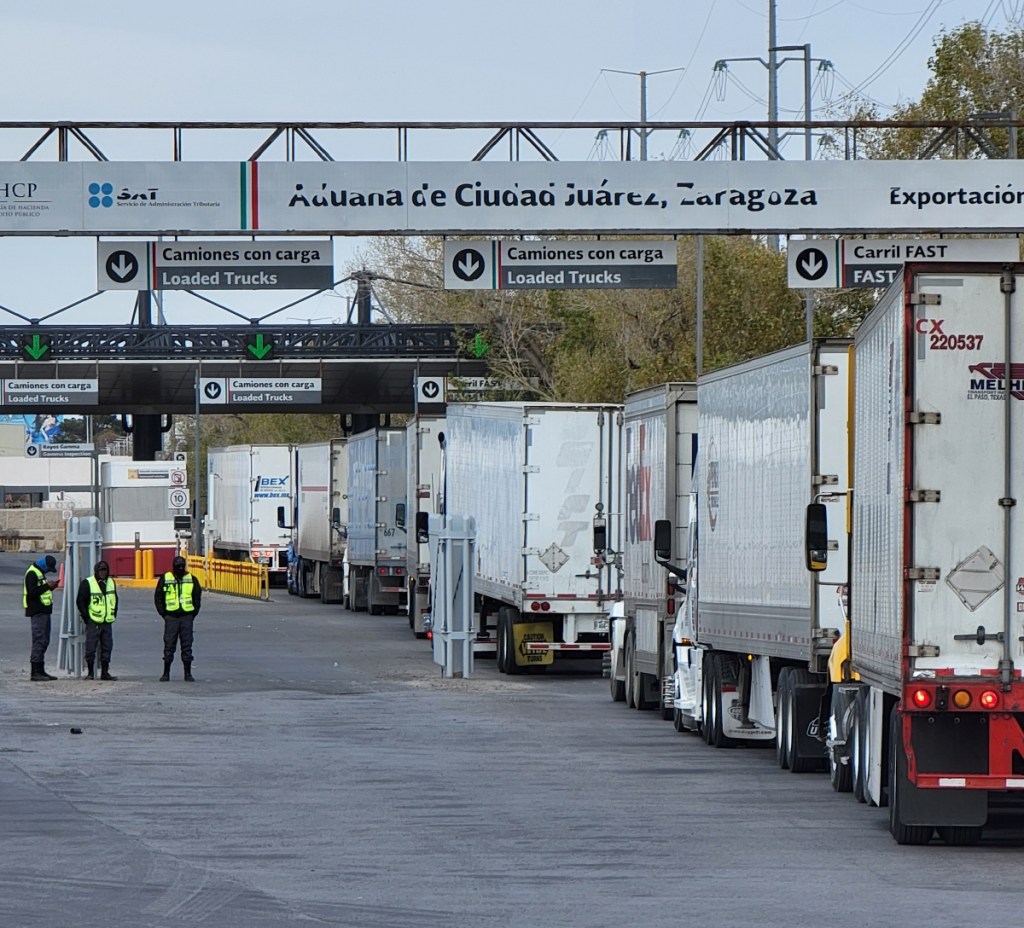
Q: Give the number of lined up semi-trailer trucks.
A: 8